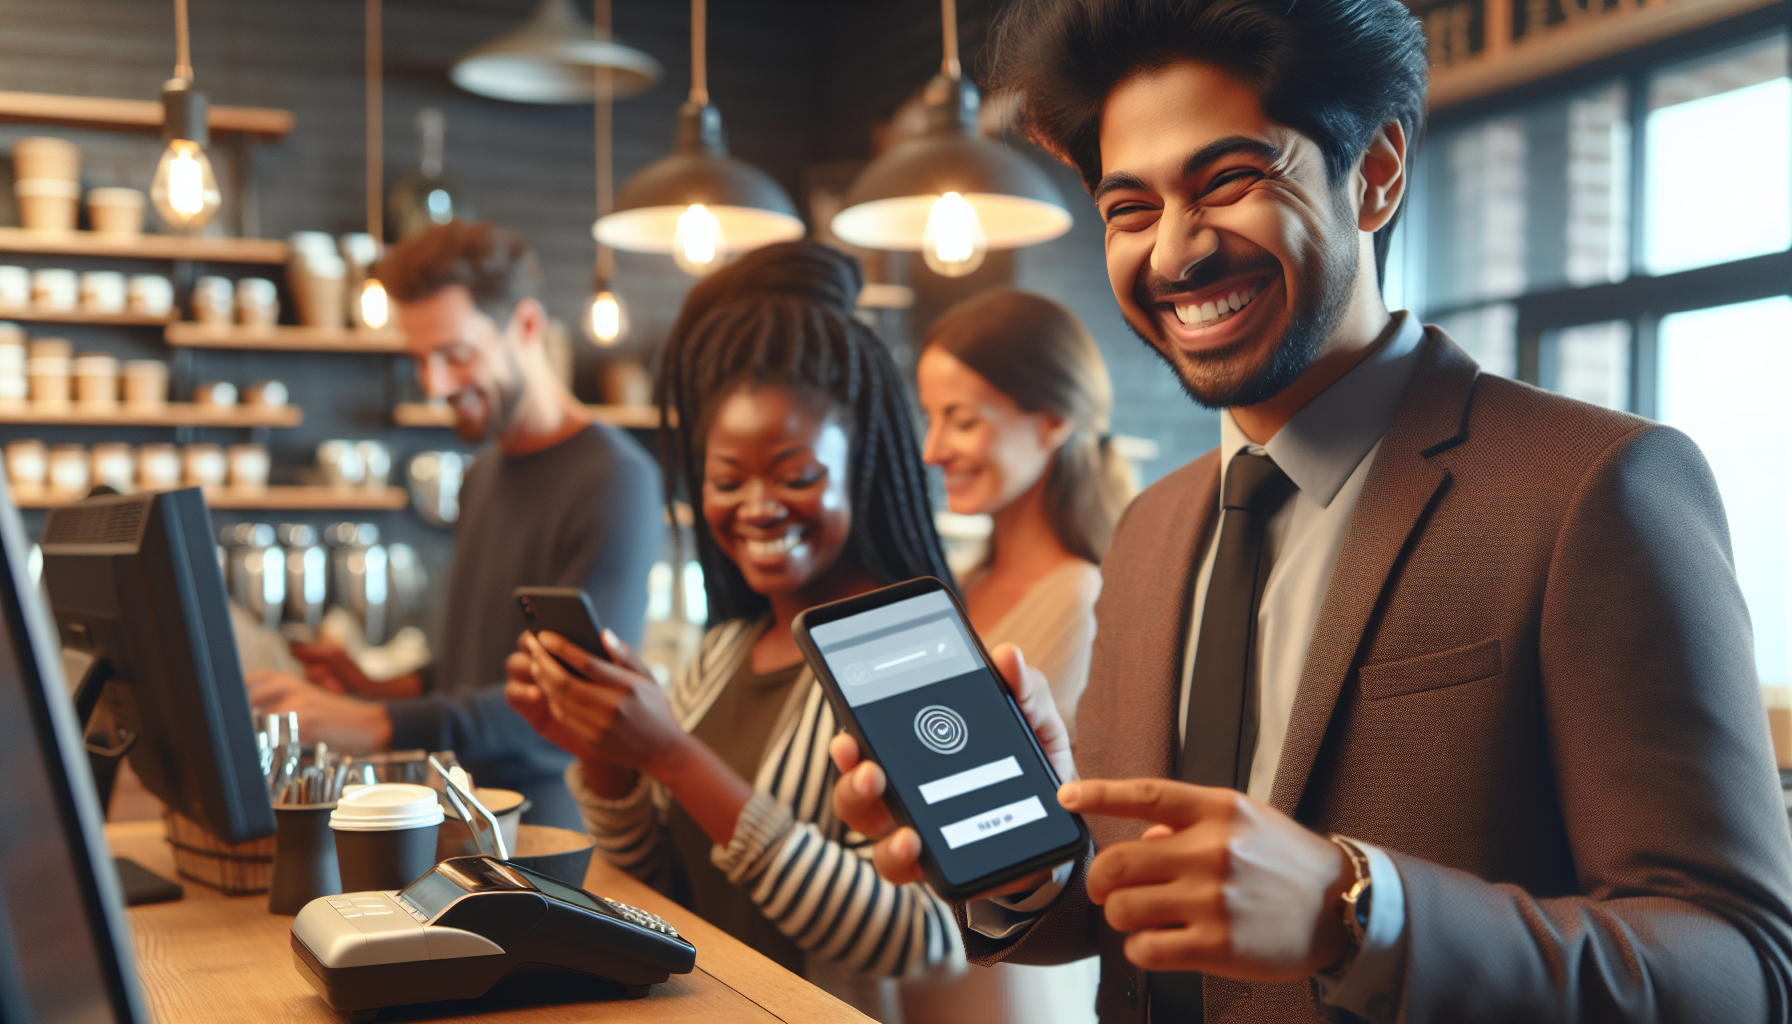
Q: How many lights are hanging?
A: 6